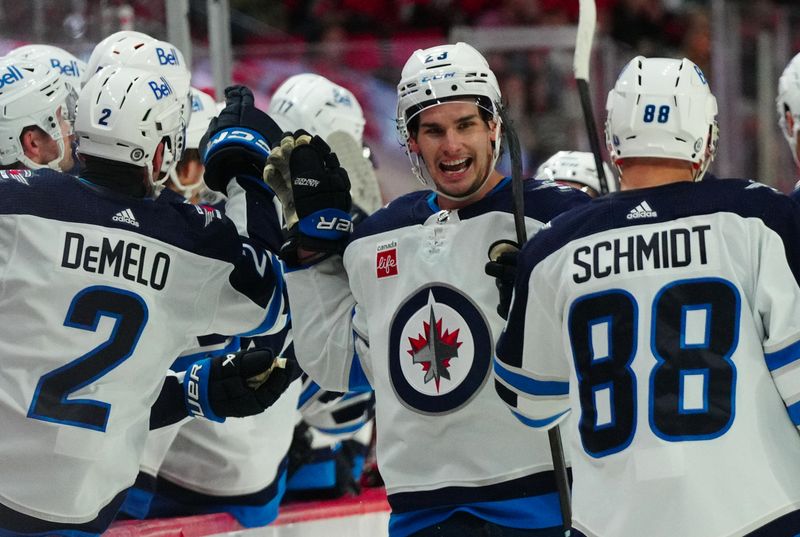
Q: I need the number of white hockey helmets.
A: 10